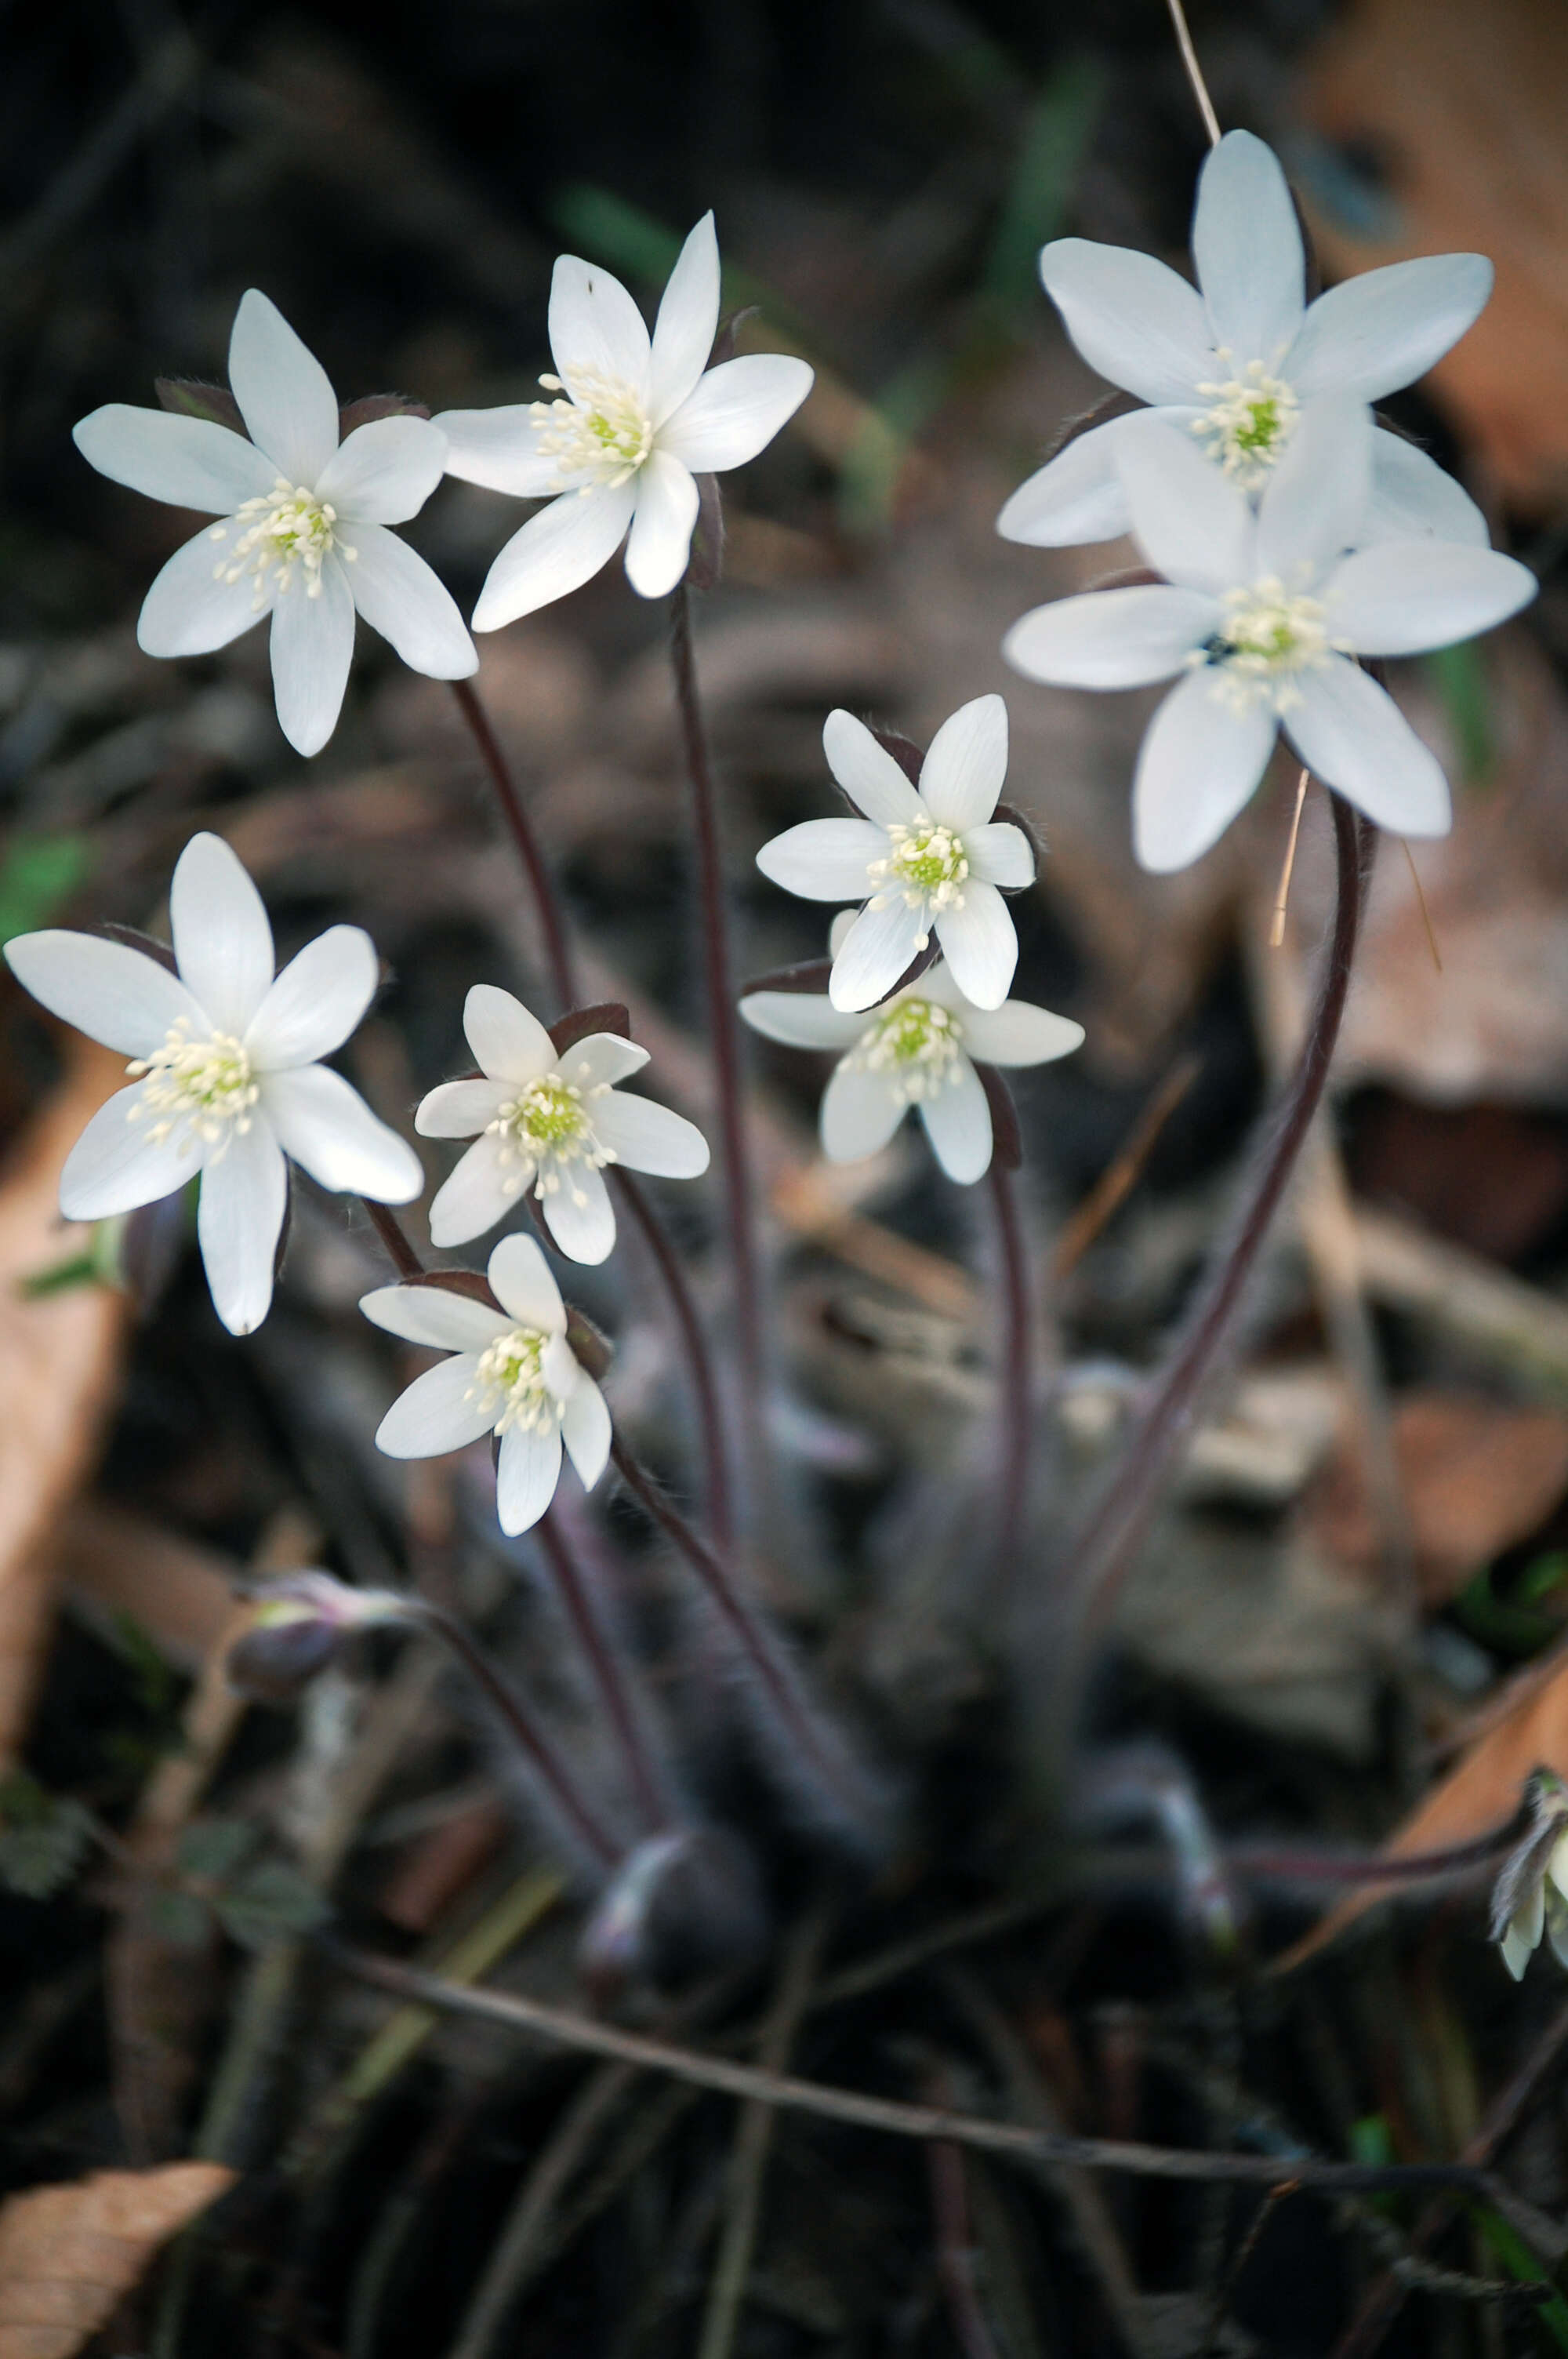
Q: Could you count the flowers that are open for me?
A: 9